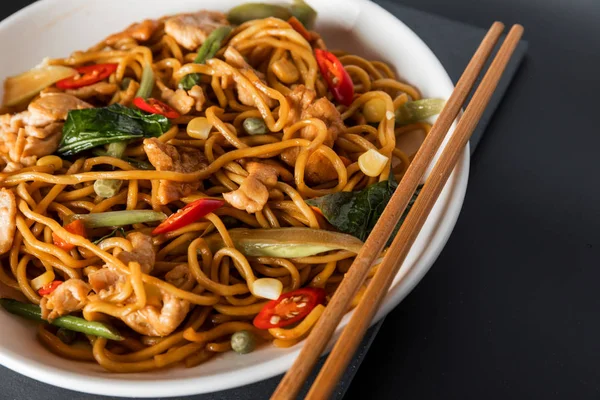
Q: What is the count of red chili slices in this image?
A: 6